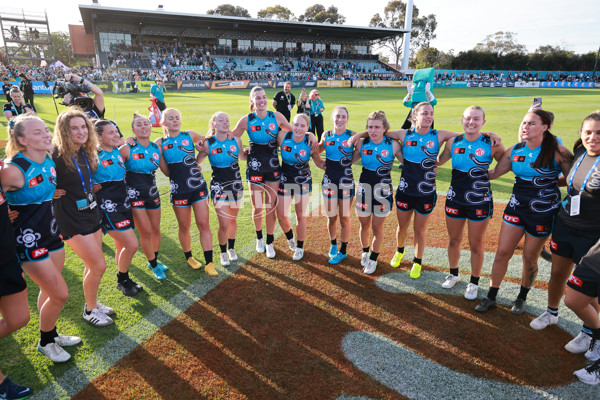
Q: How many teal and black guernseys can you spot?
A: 12